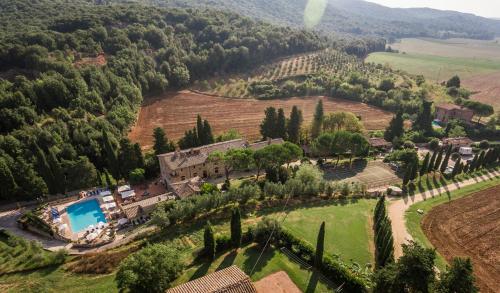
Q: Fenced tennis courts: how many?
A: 0